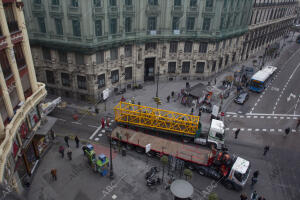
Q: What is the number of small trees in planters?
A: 3